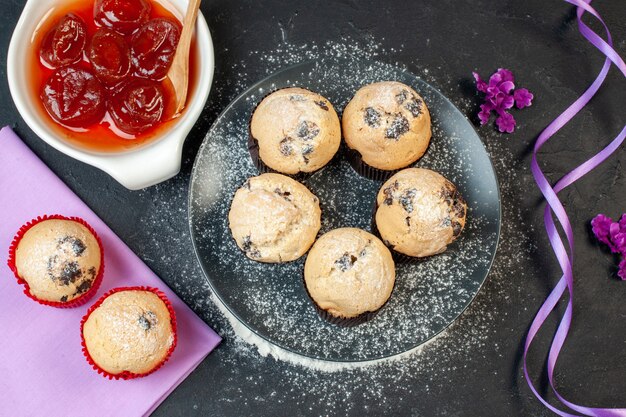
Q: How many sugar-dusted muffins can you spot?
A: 7